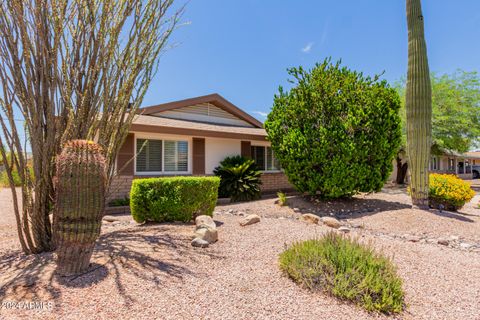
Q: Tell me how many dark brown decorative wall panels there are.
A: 3